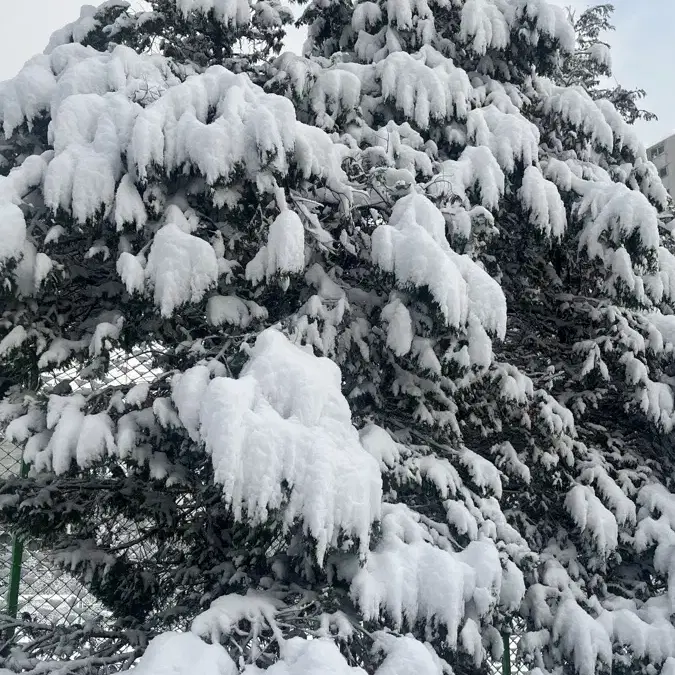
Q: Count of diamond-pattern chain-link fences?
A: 1